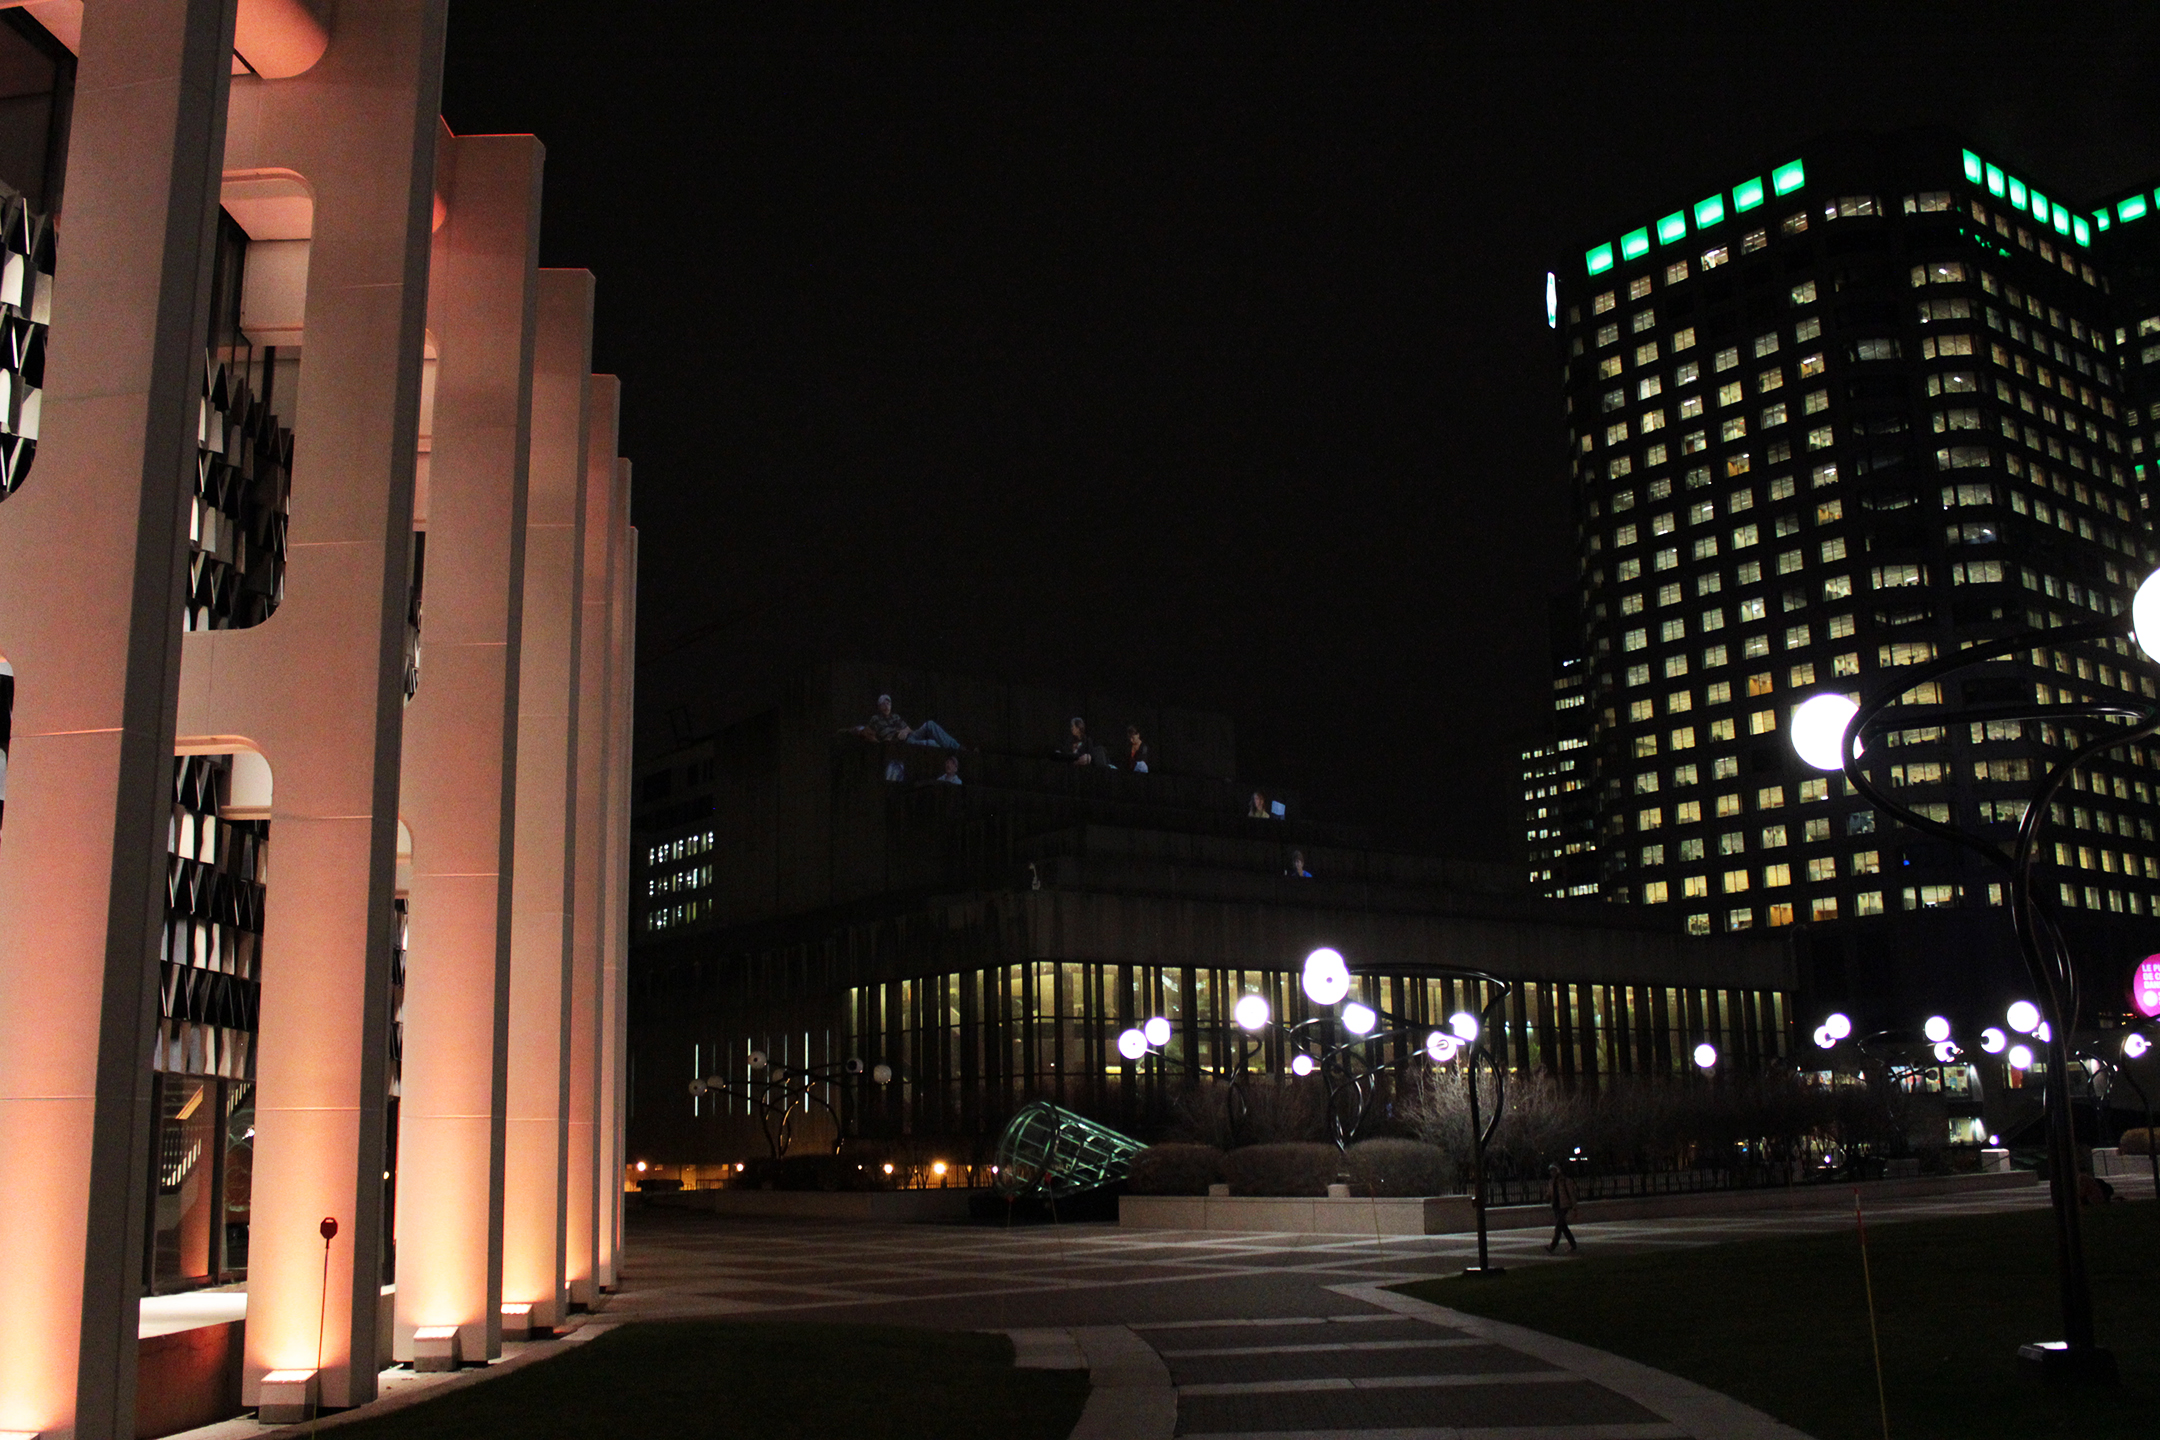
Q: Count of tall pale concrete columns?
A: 7